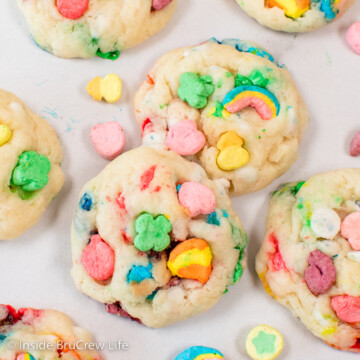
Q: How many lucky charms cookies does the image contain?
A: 7